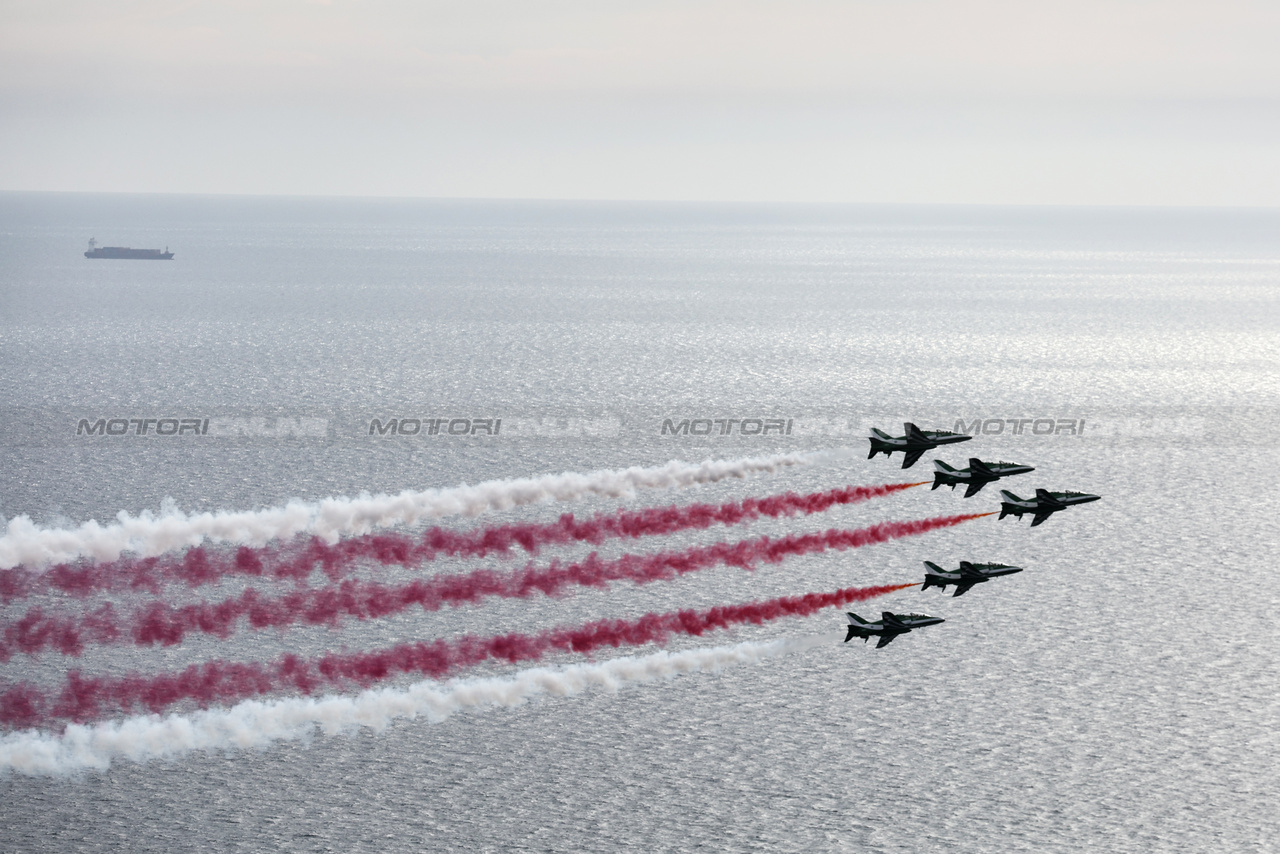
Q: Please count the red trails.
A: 3